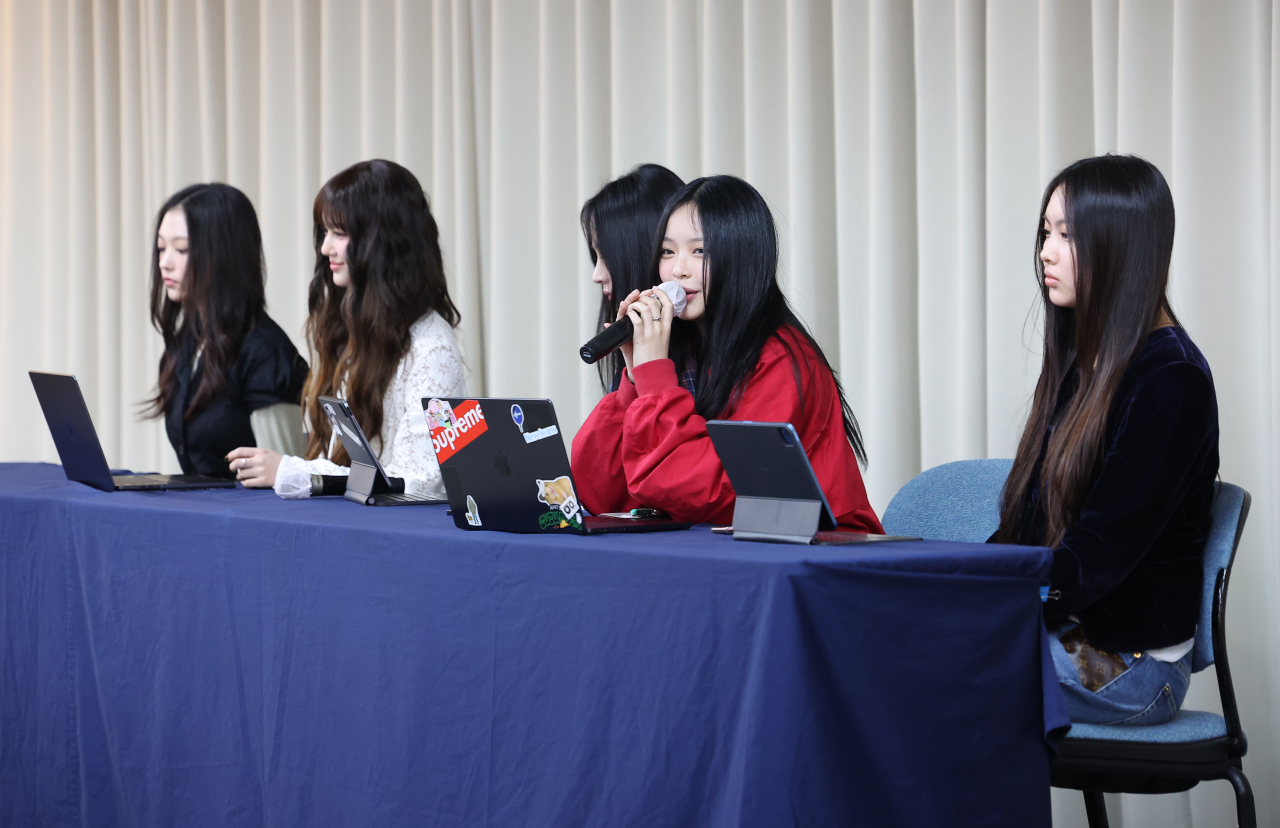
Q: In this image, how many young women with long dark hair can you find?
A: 5